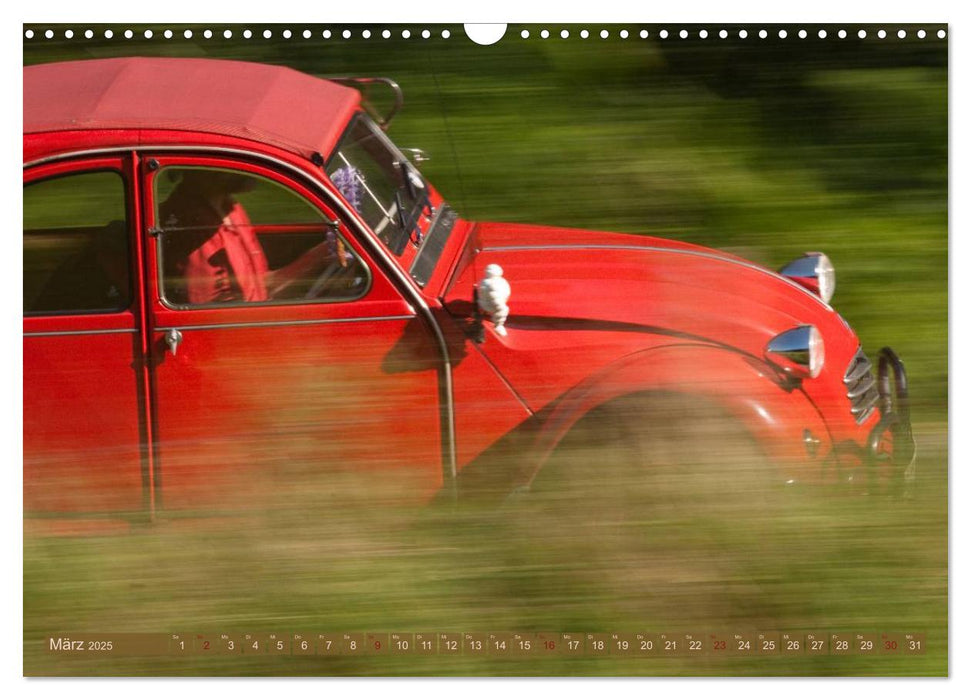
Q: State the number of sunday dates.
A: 5